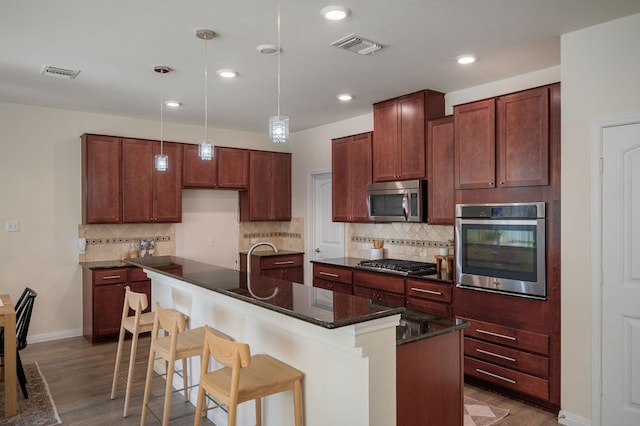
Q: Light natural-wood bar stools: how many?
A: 3